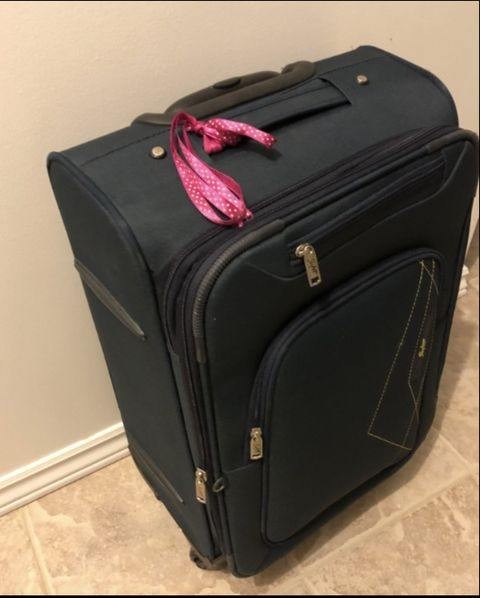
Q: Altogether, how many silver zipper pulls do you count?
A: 3